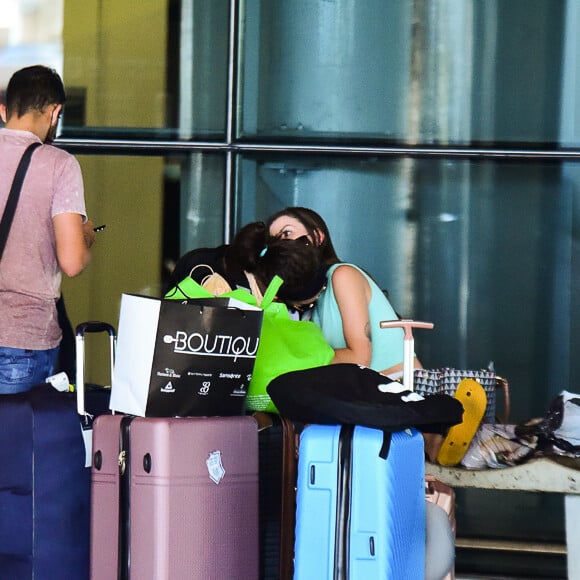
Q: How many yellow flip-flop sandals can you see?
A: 1